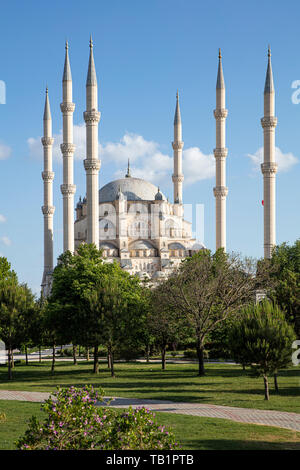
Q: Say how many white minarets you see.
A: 6